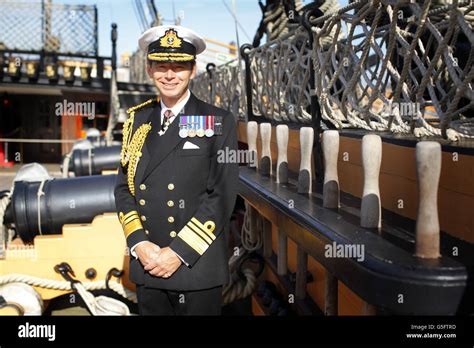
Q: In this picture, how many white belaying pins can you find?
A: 7